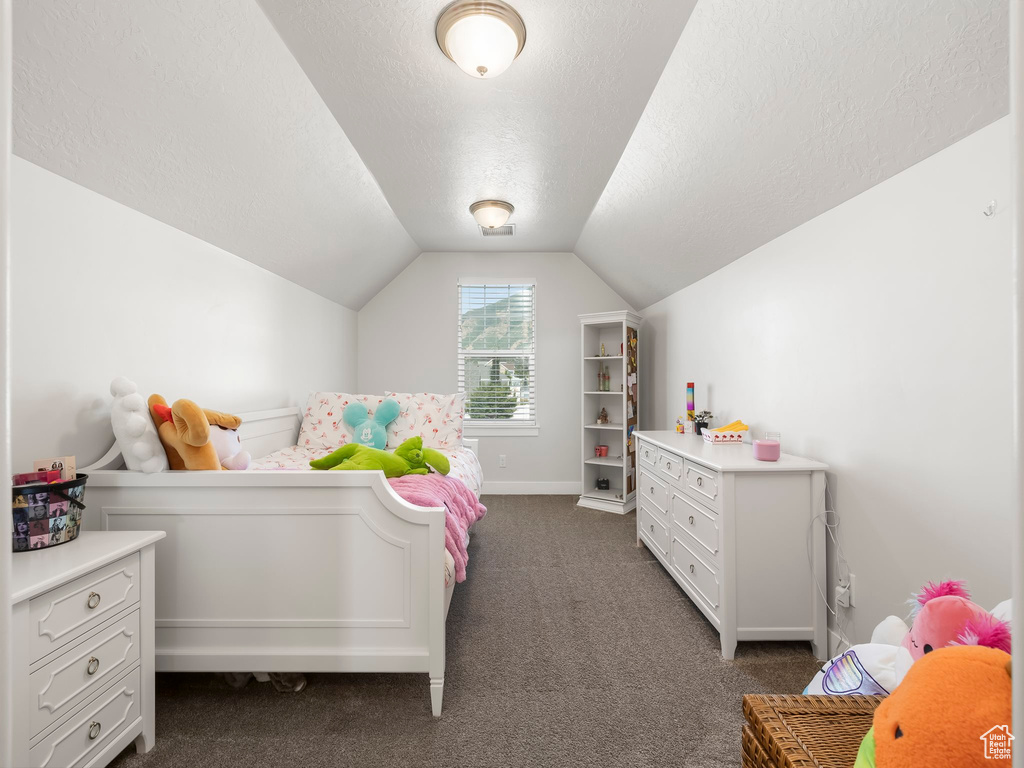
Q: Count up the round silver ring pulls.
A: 10